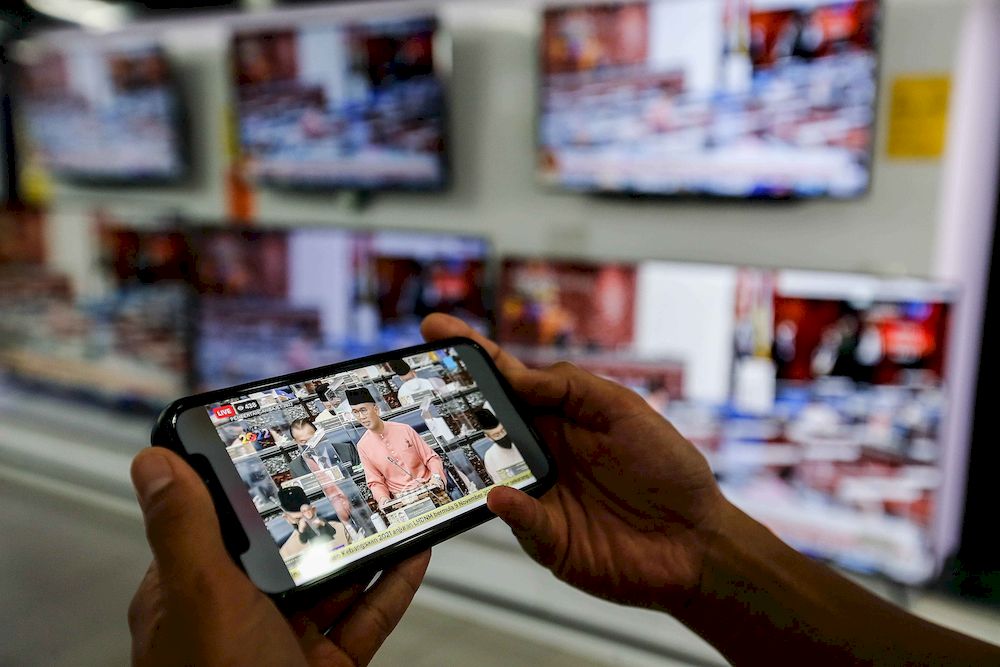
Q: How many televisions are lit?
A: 6